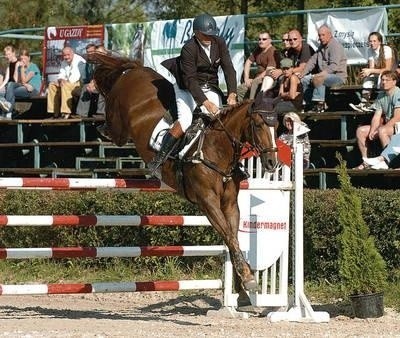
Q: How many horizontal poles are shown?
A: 4